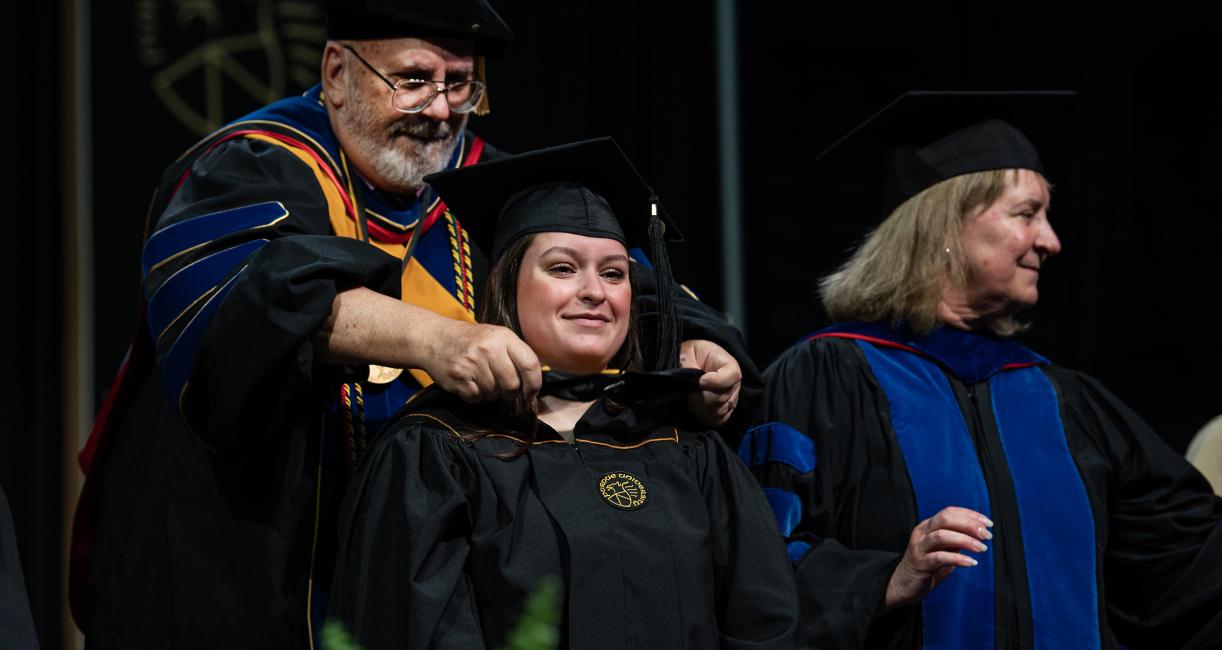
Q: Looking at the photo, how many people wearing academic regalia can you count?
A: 3